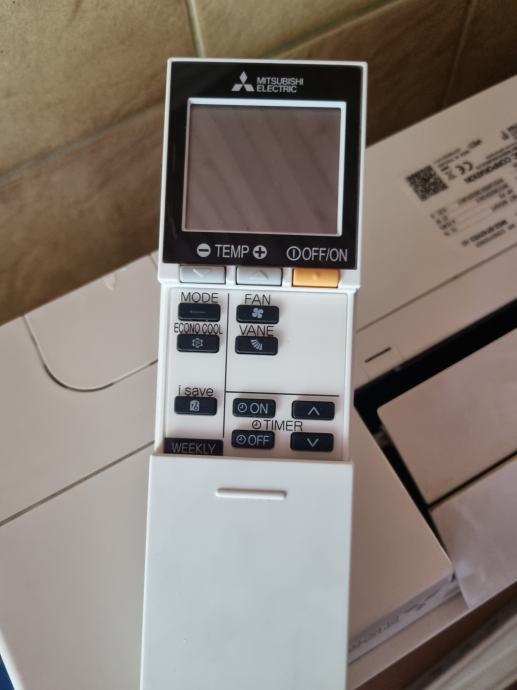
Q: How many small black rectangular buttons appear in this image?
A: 9